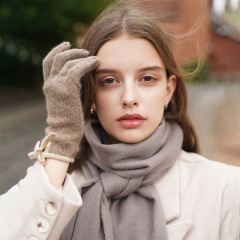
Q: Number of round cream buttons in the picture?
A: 3